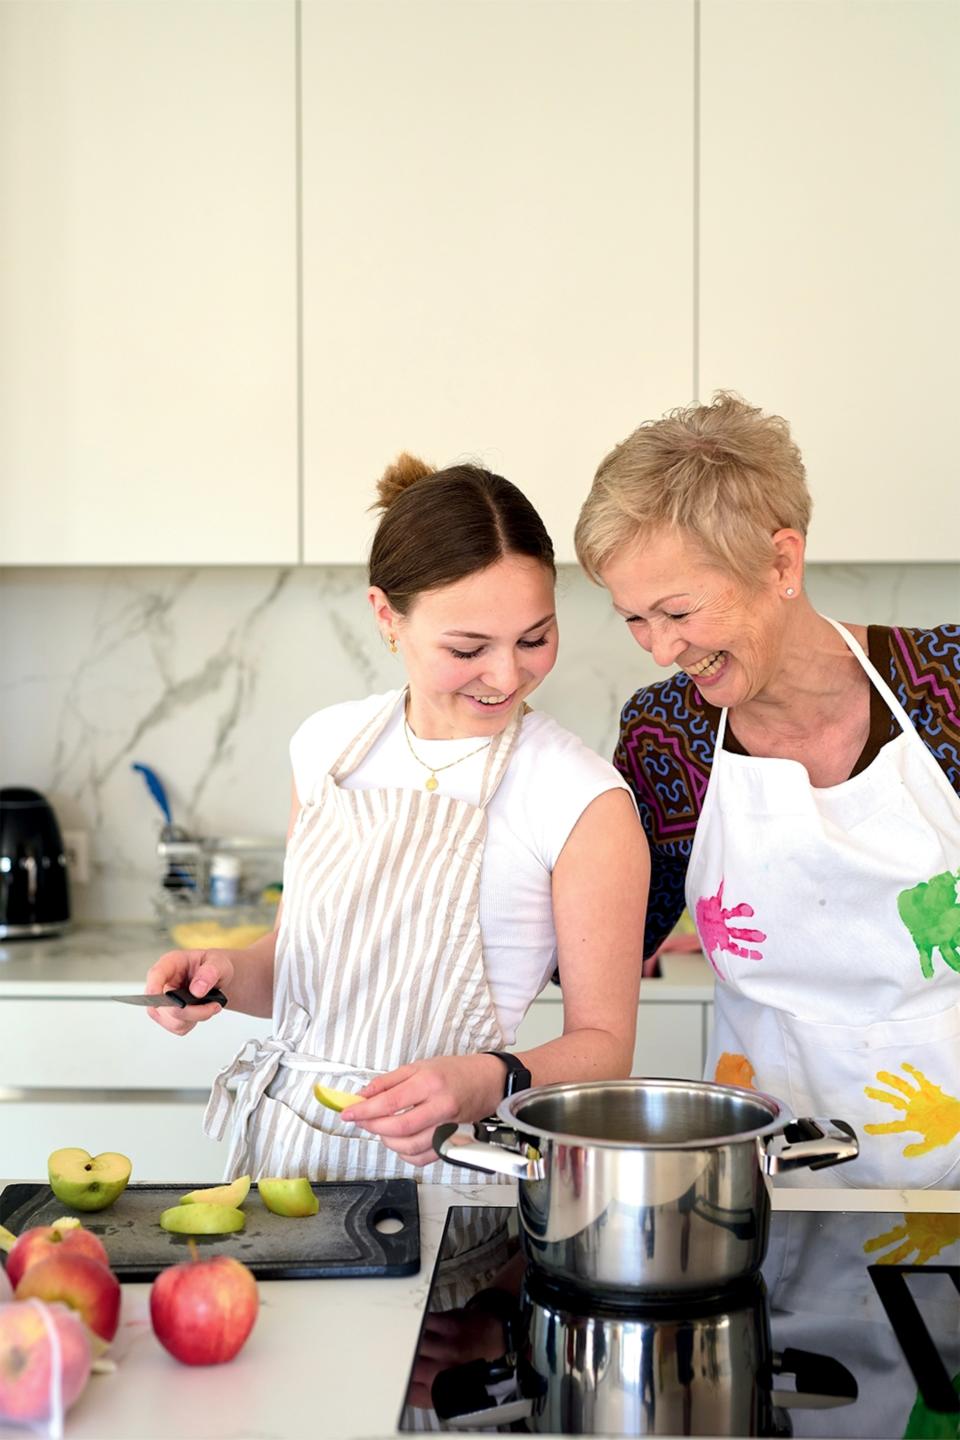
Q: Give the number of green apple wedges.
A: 4